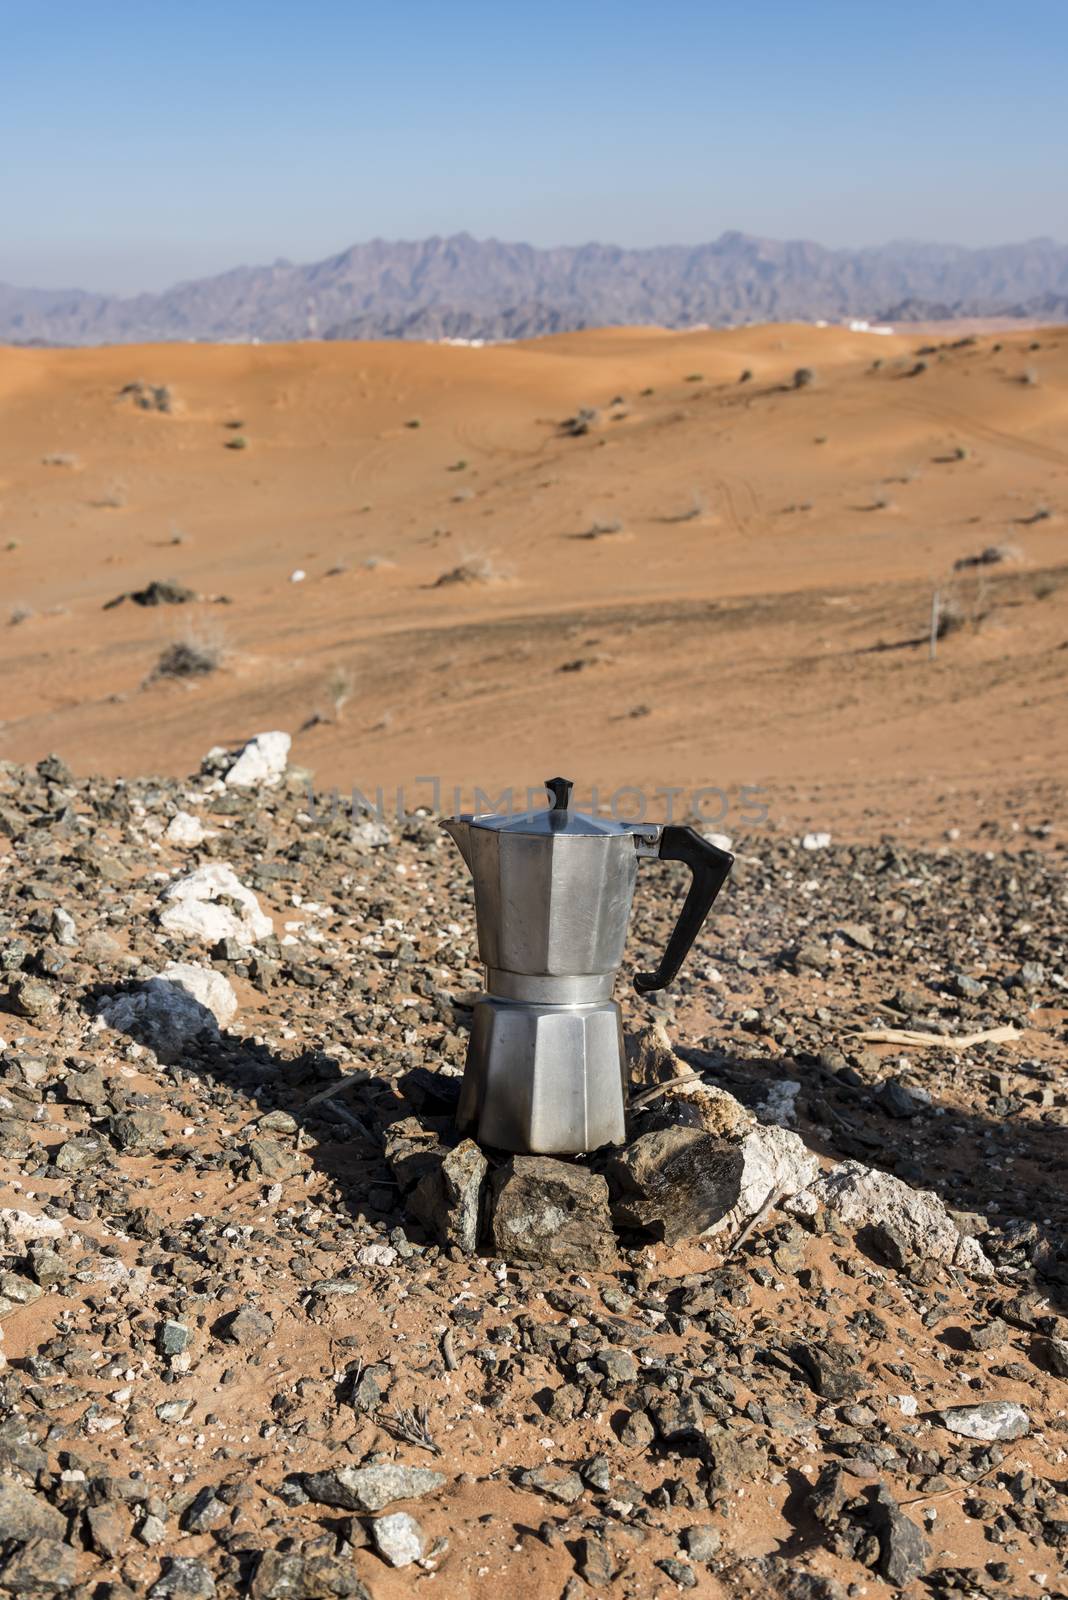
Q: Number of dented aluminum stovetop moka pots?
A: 1